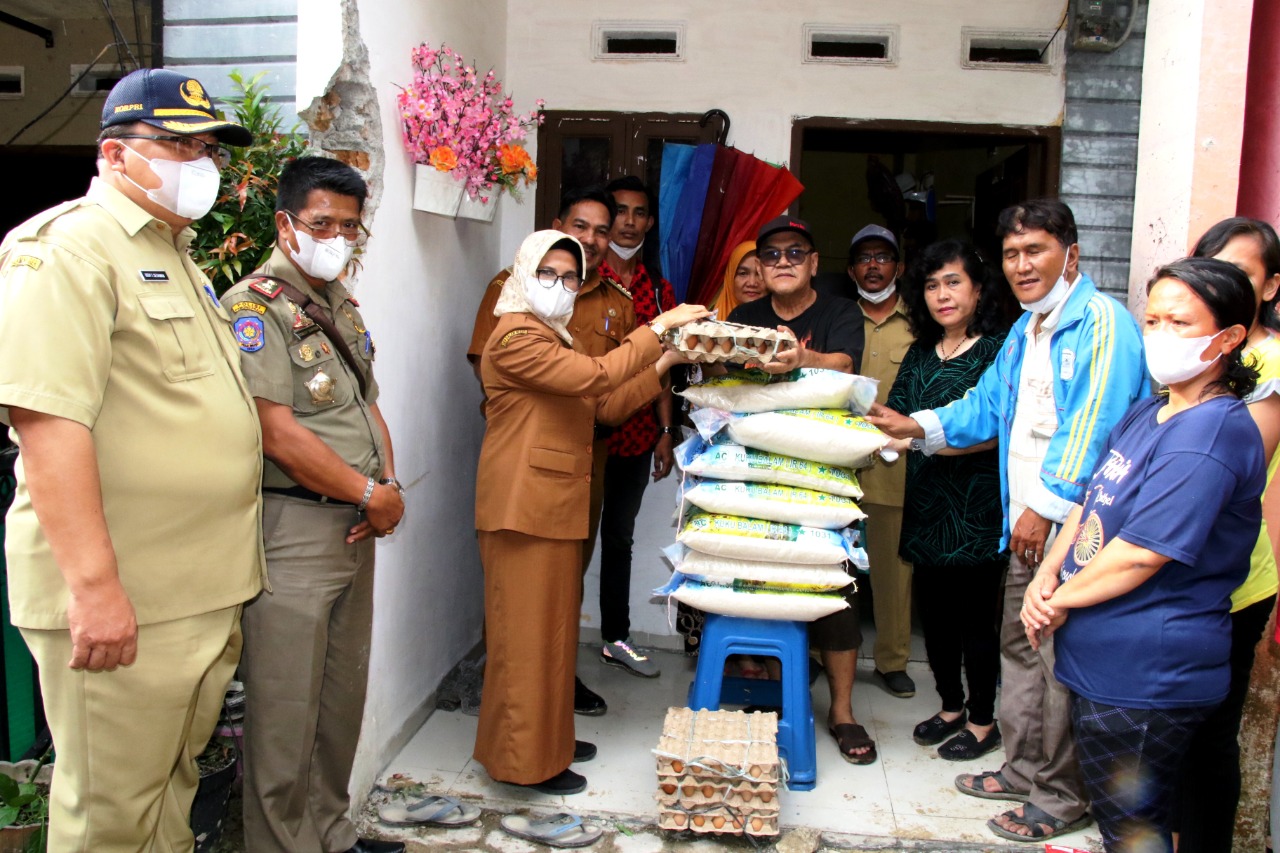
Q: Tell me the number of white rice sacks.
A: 7